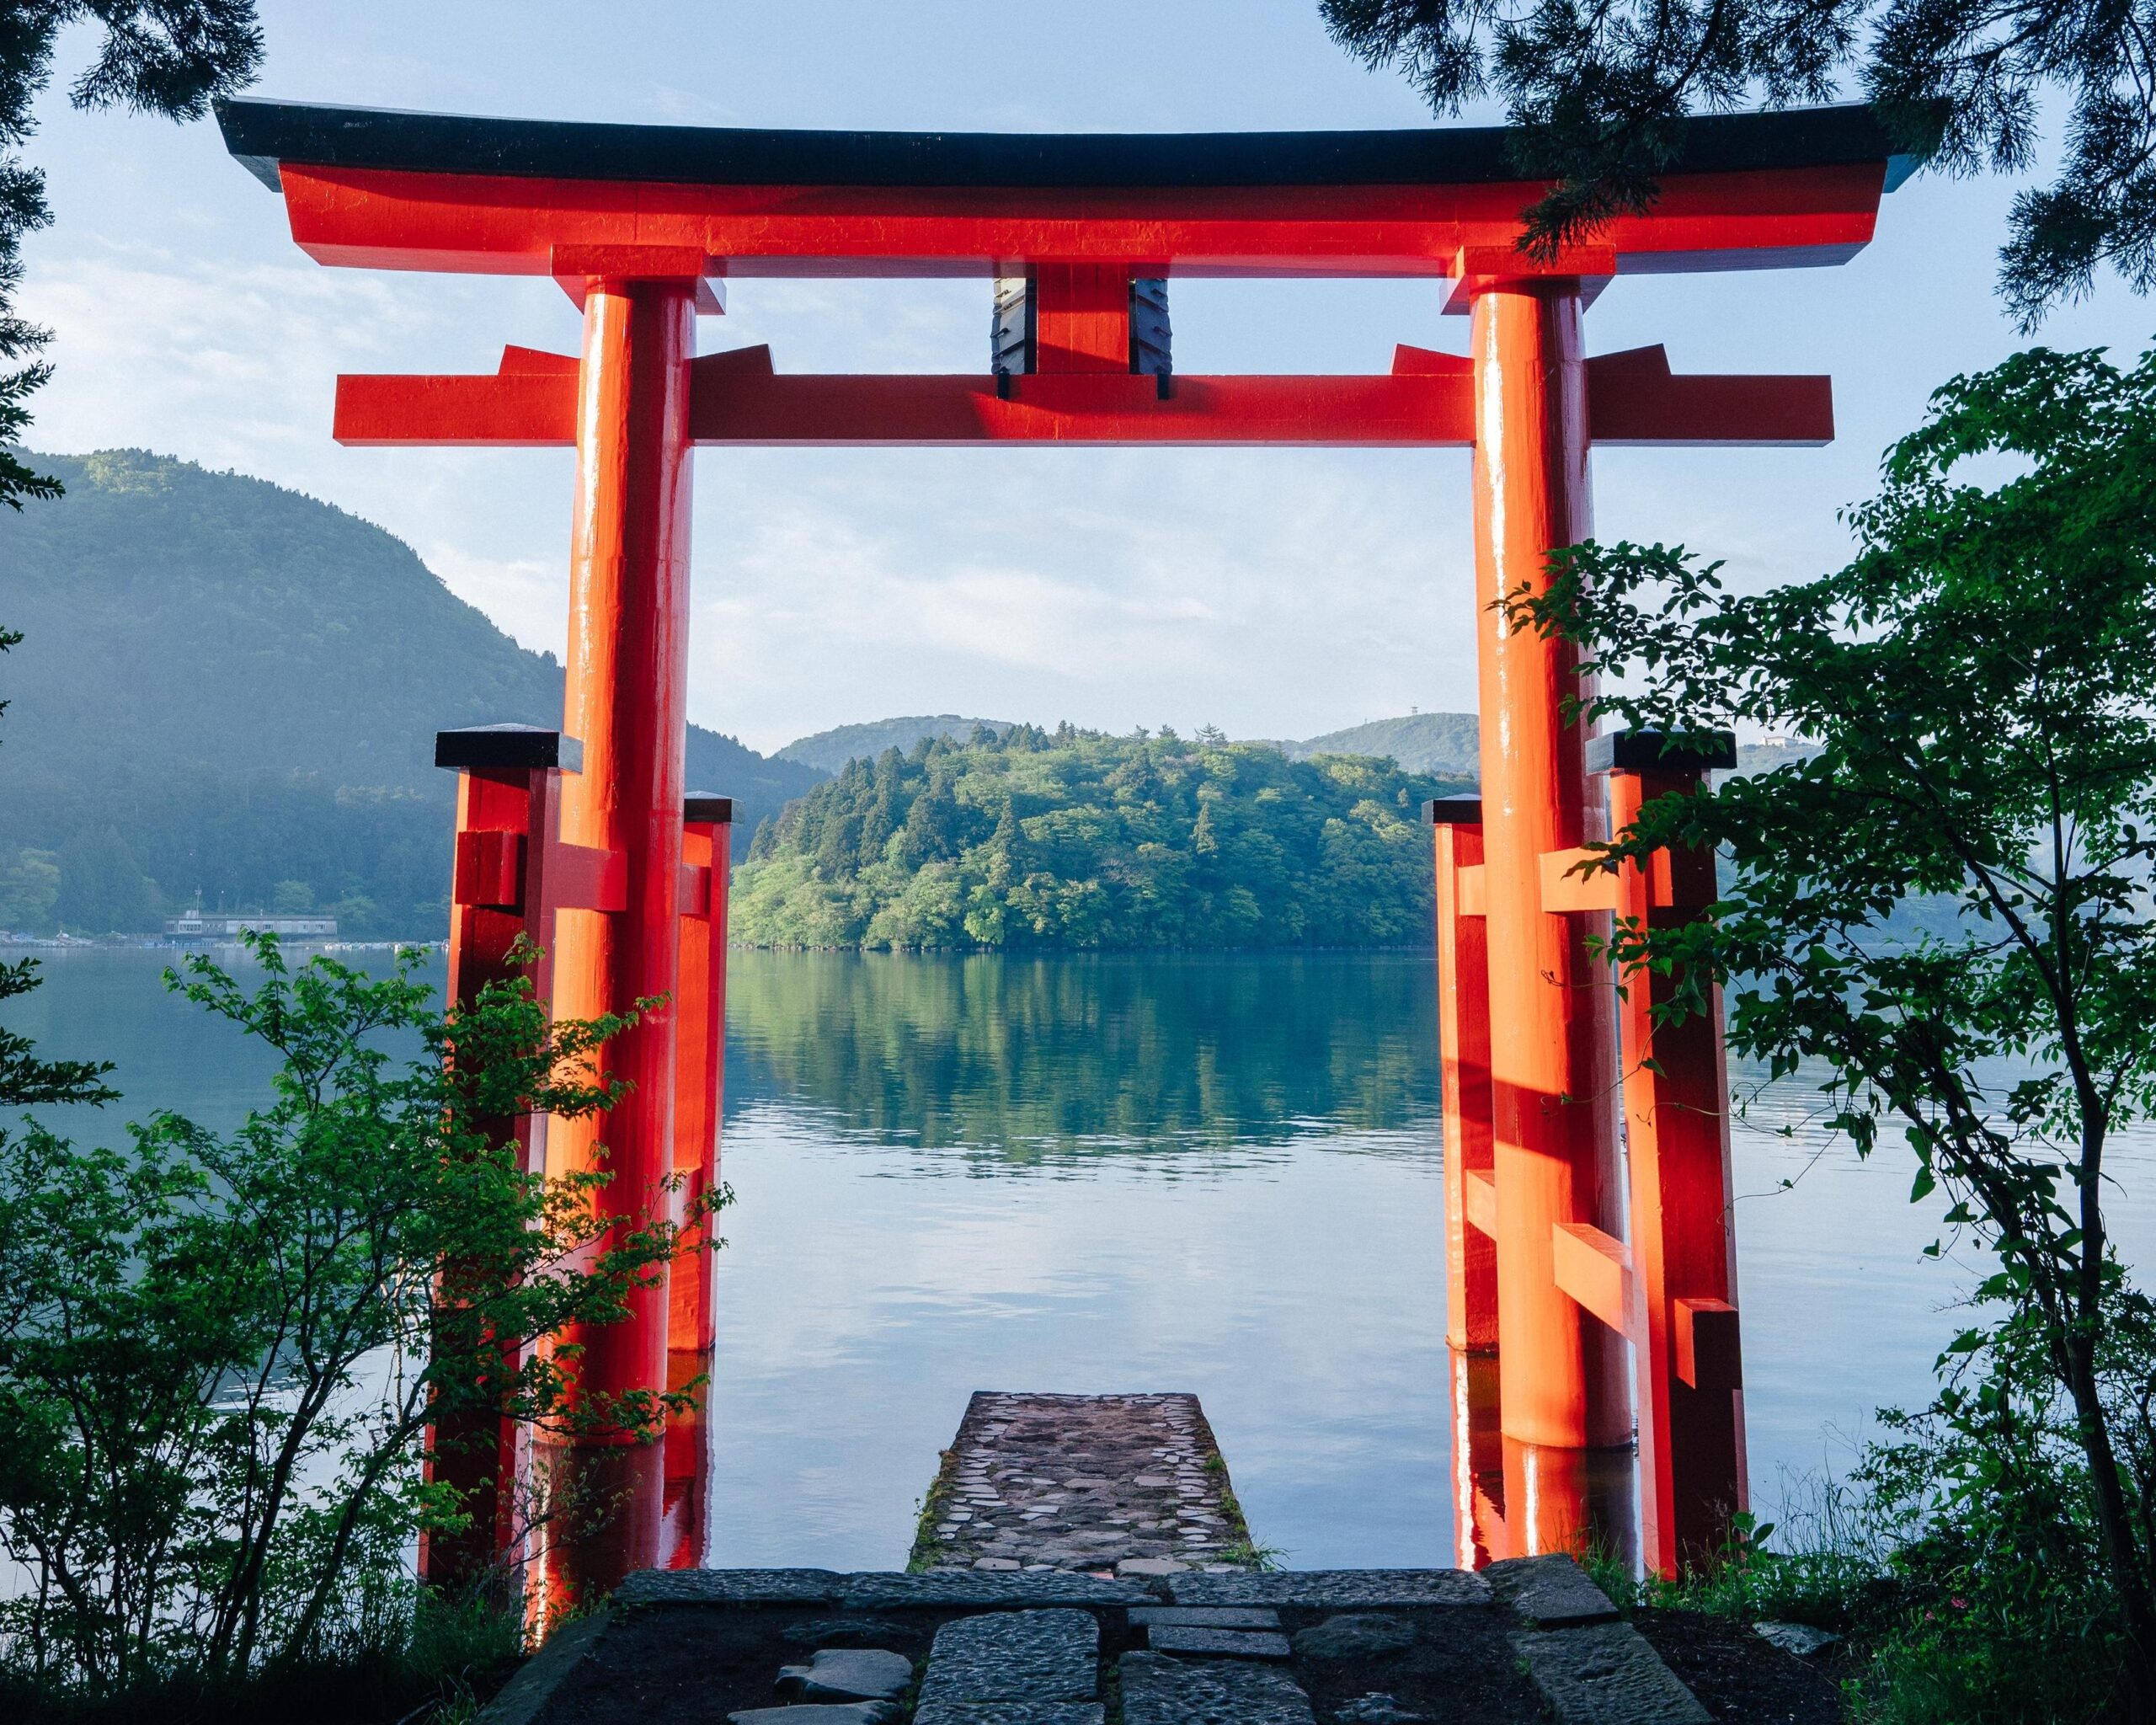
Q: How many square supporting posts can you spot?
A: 4